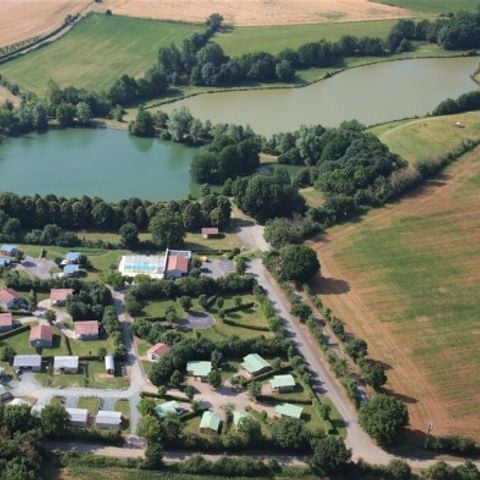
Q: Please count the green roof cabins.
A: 7